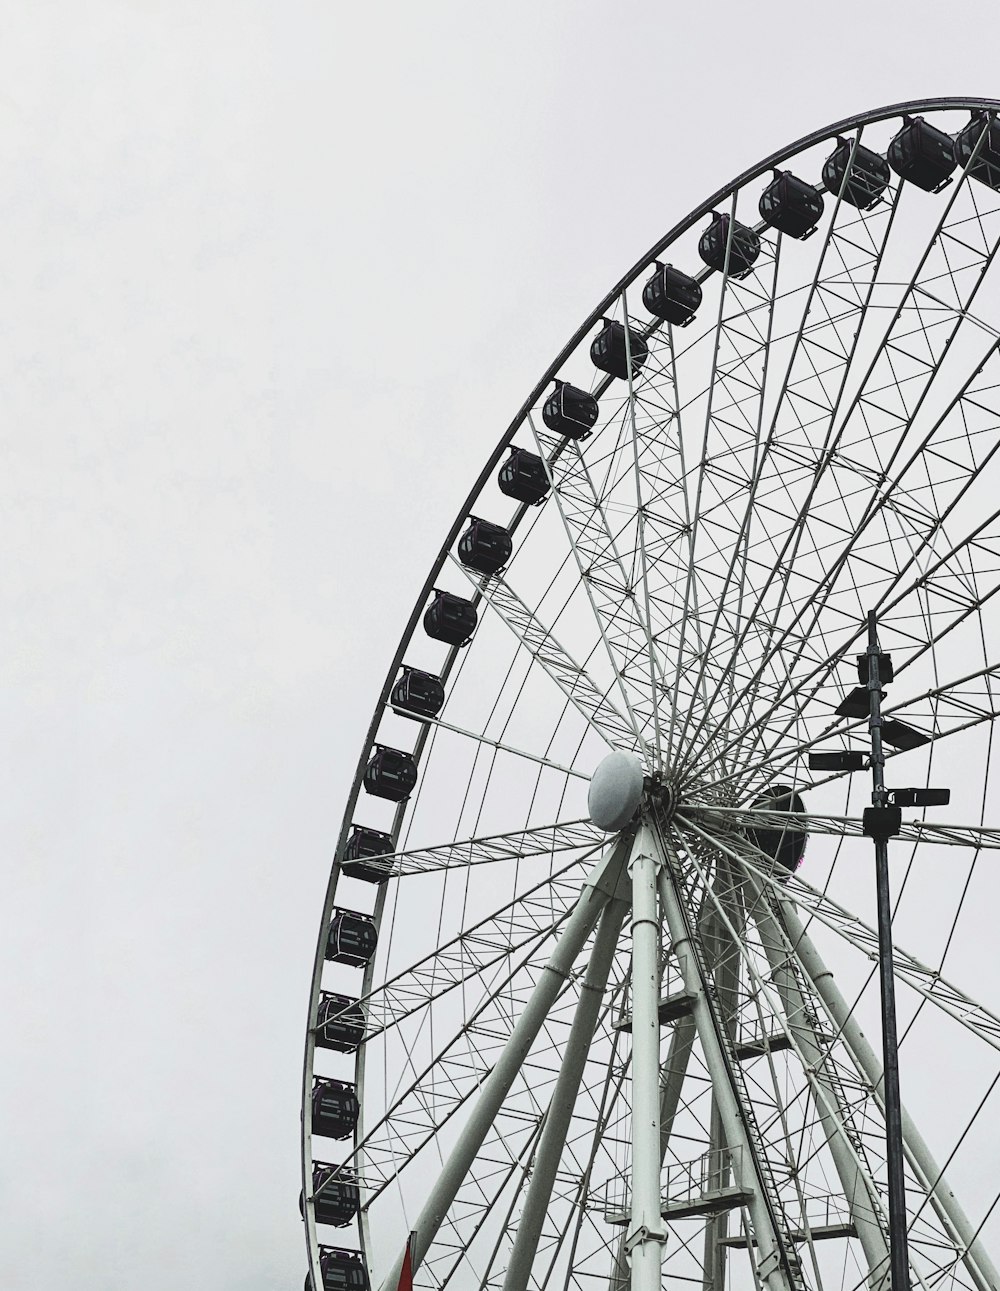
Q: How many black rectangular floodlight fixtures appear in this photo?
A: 6